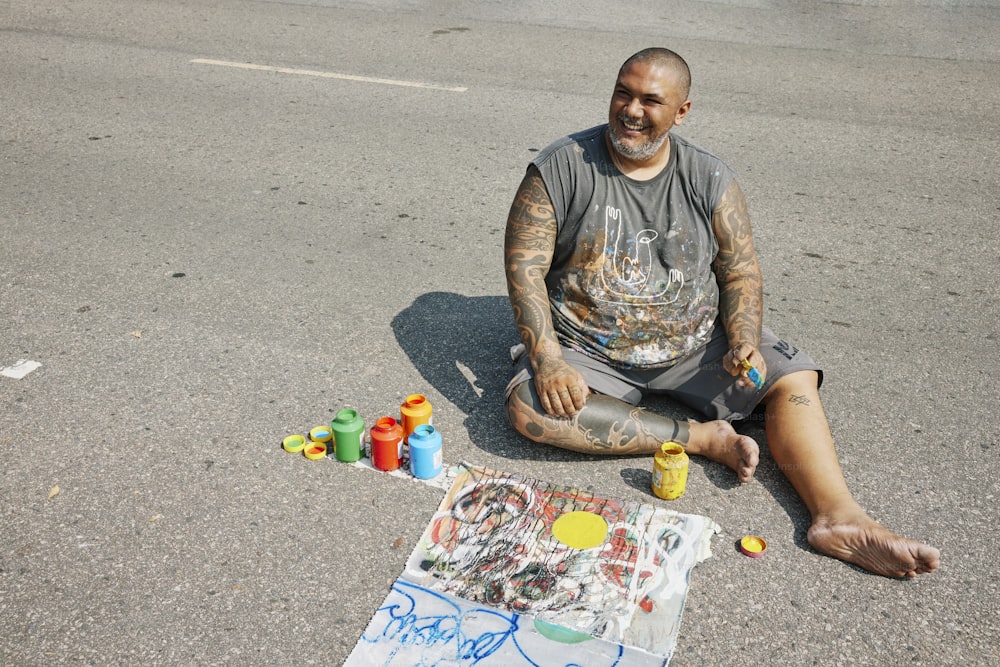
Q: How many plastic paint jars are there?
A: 5